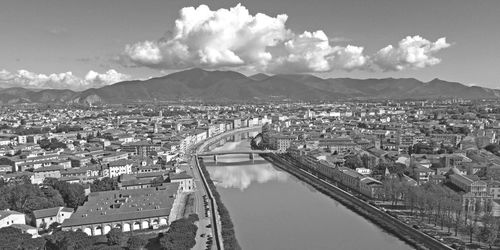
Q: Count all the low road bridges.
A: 1